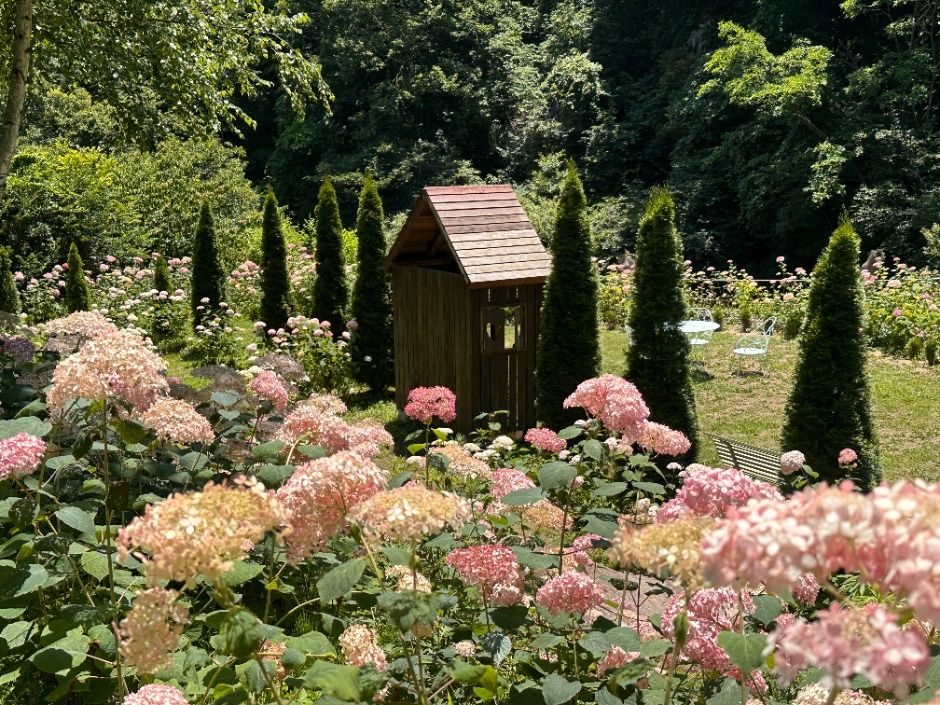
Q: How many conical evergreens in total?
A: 10